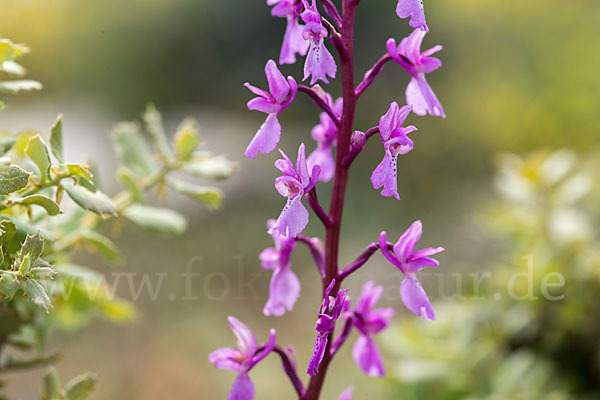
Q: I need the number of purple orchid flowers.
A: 13